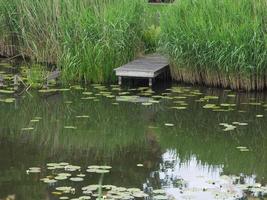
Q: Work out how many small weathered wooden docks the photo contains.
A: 1